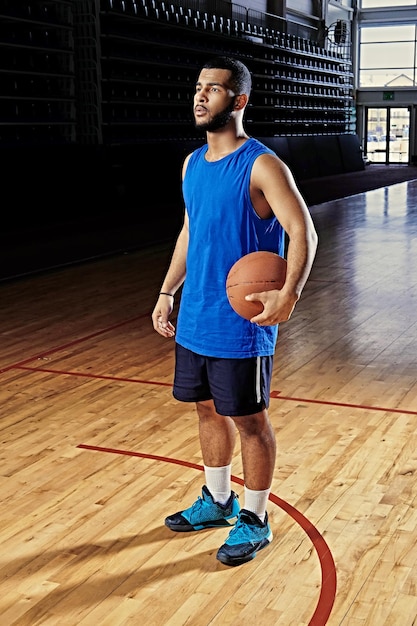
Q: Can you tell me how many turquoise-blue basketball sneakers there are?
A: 2